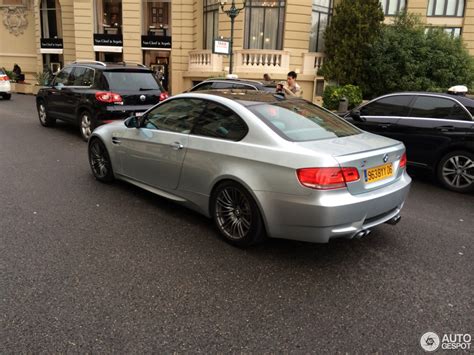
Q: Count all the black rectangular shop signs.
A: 3